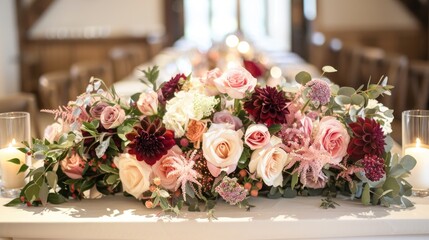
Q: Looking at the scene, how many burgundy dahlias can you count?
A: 4